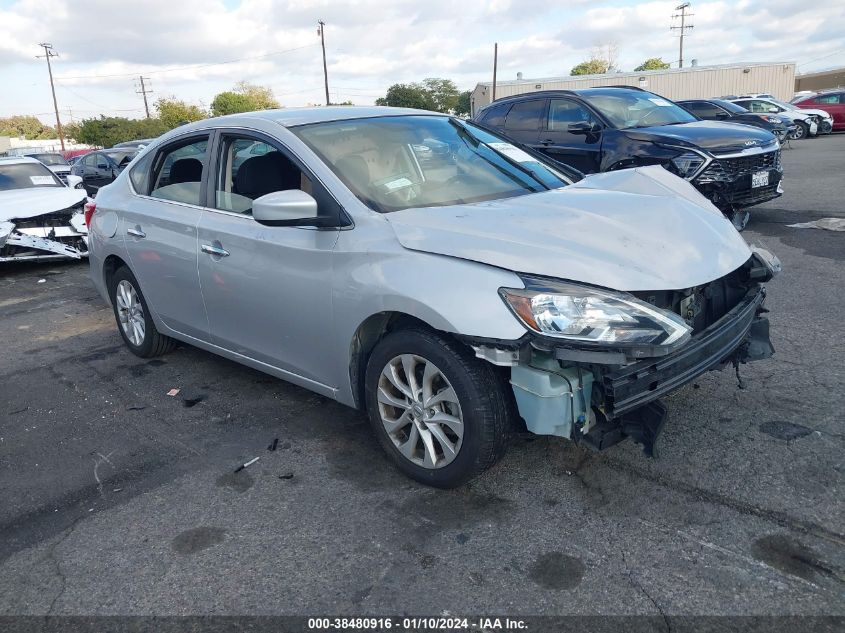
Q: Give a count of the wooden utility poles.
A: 5